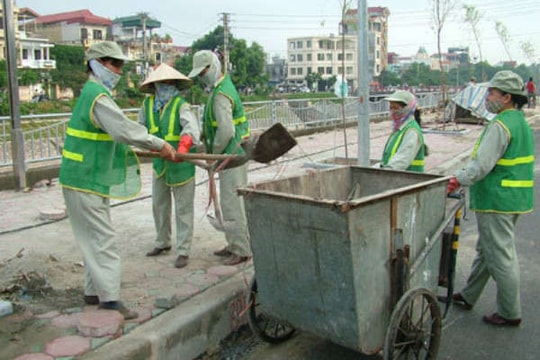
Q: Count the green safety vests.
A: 5